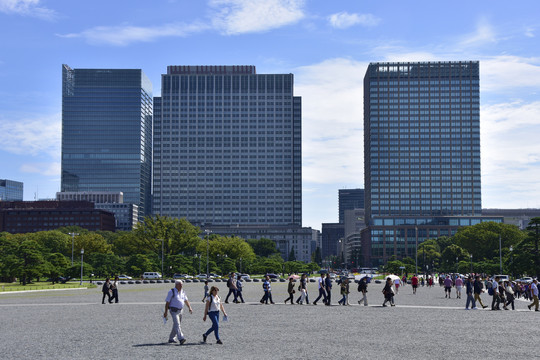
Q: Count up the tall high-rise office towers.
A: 3